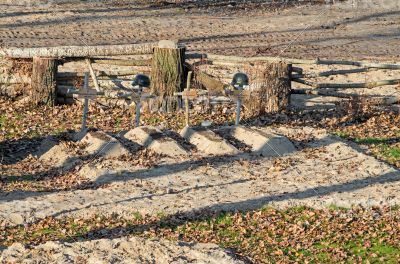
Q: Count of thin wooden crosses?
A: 4